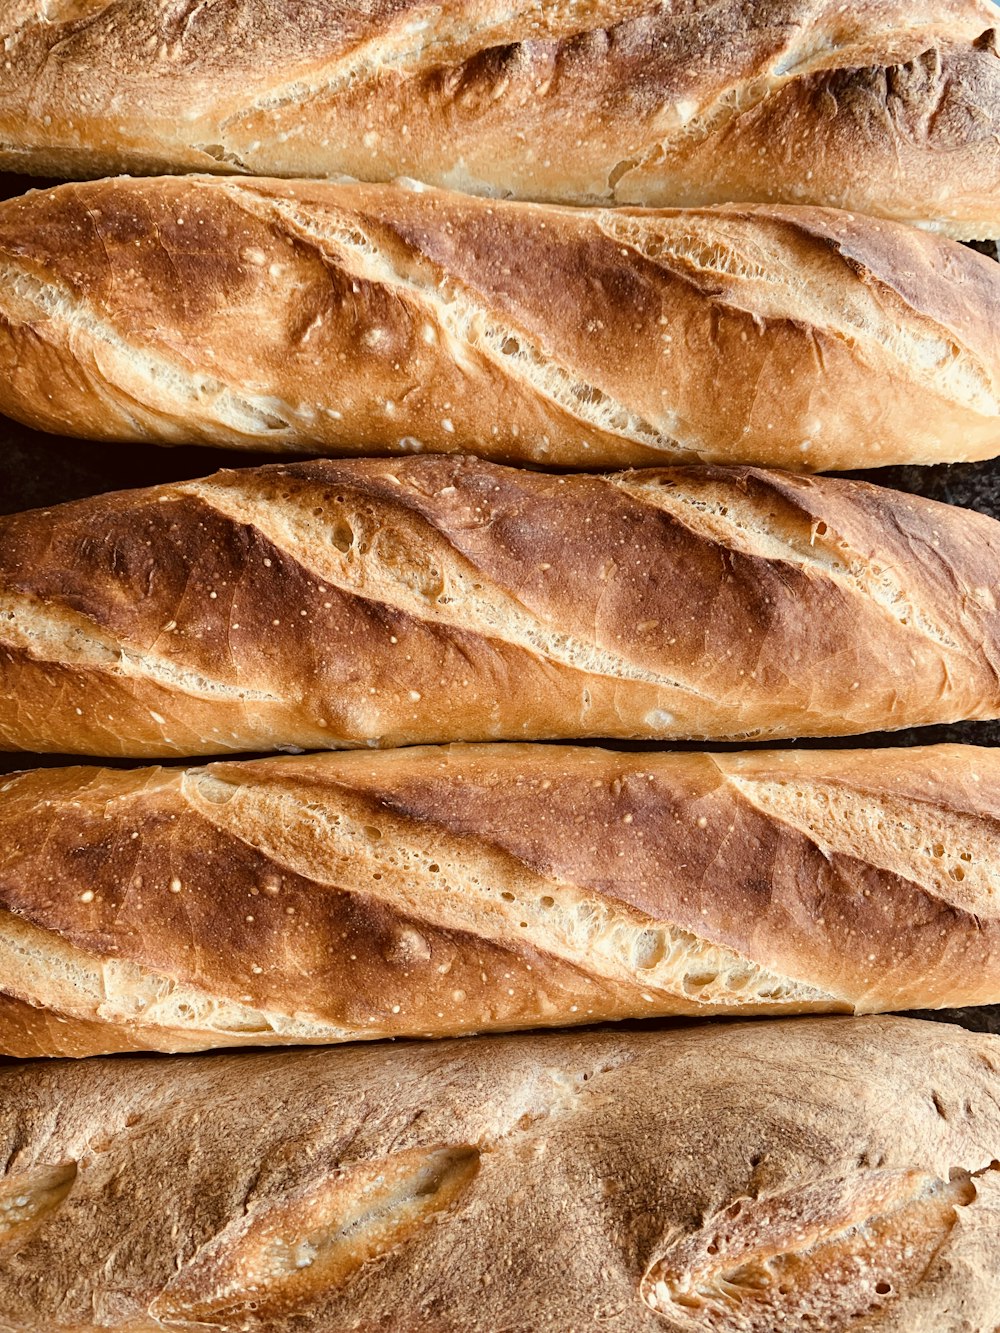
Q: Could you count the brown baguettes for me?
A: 5